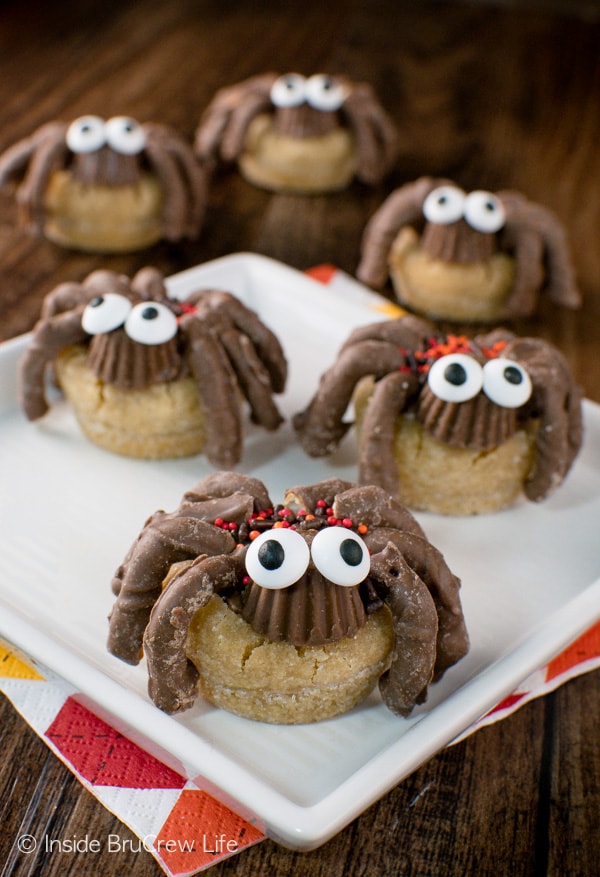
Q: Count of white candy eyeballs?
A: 12